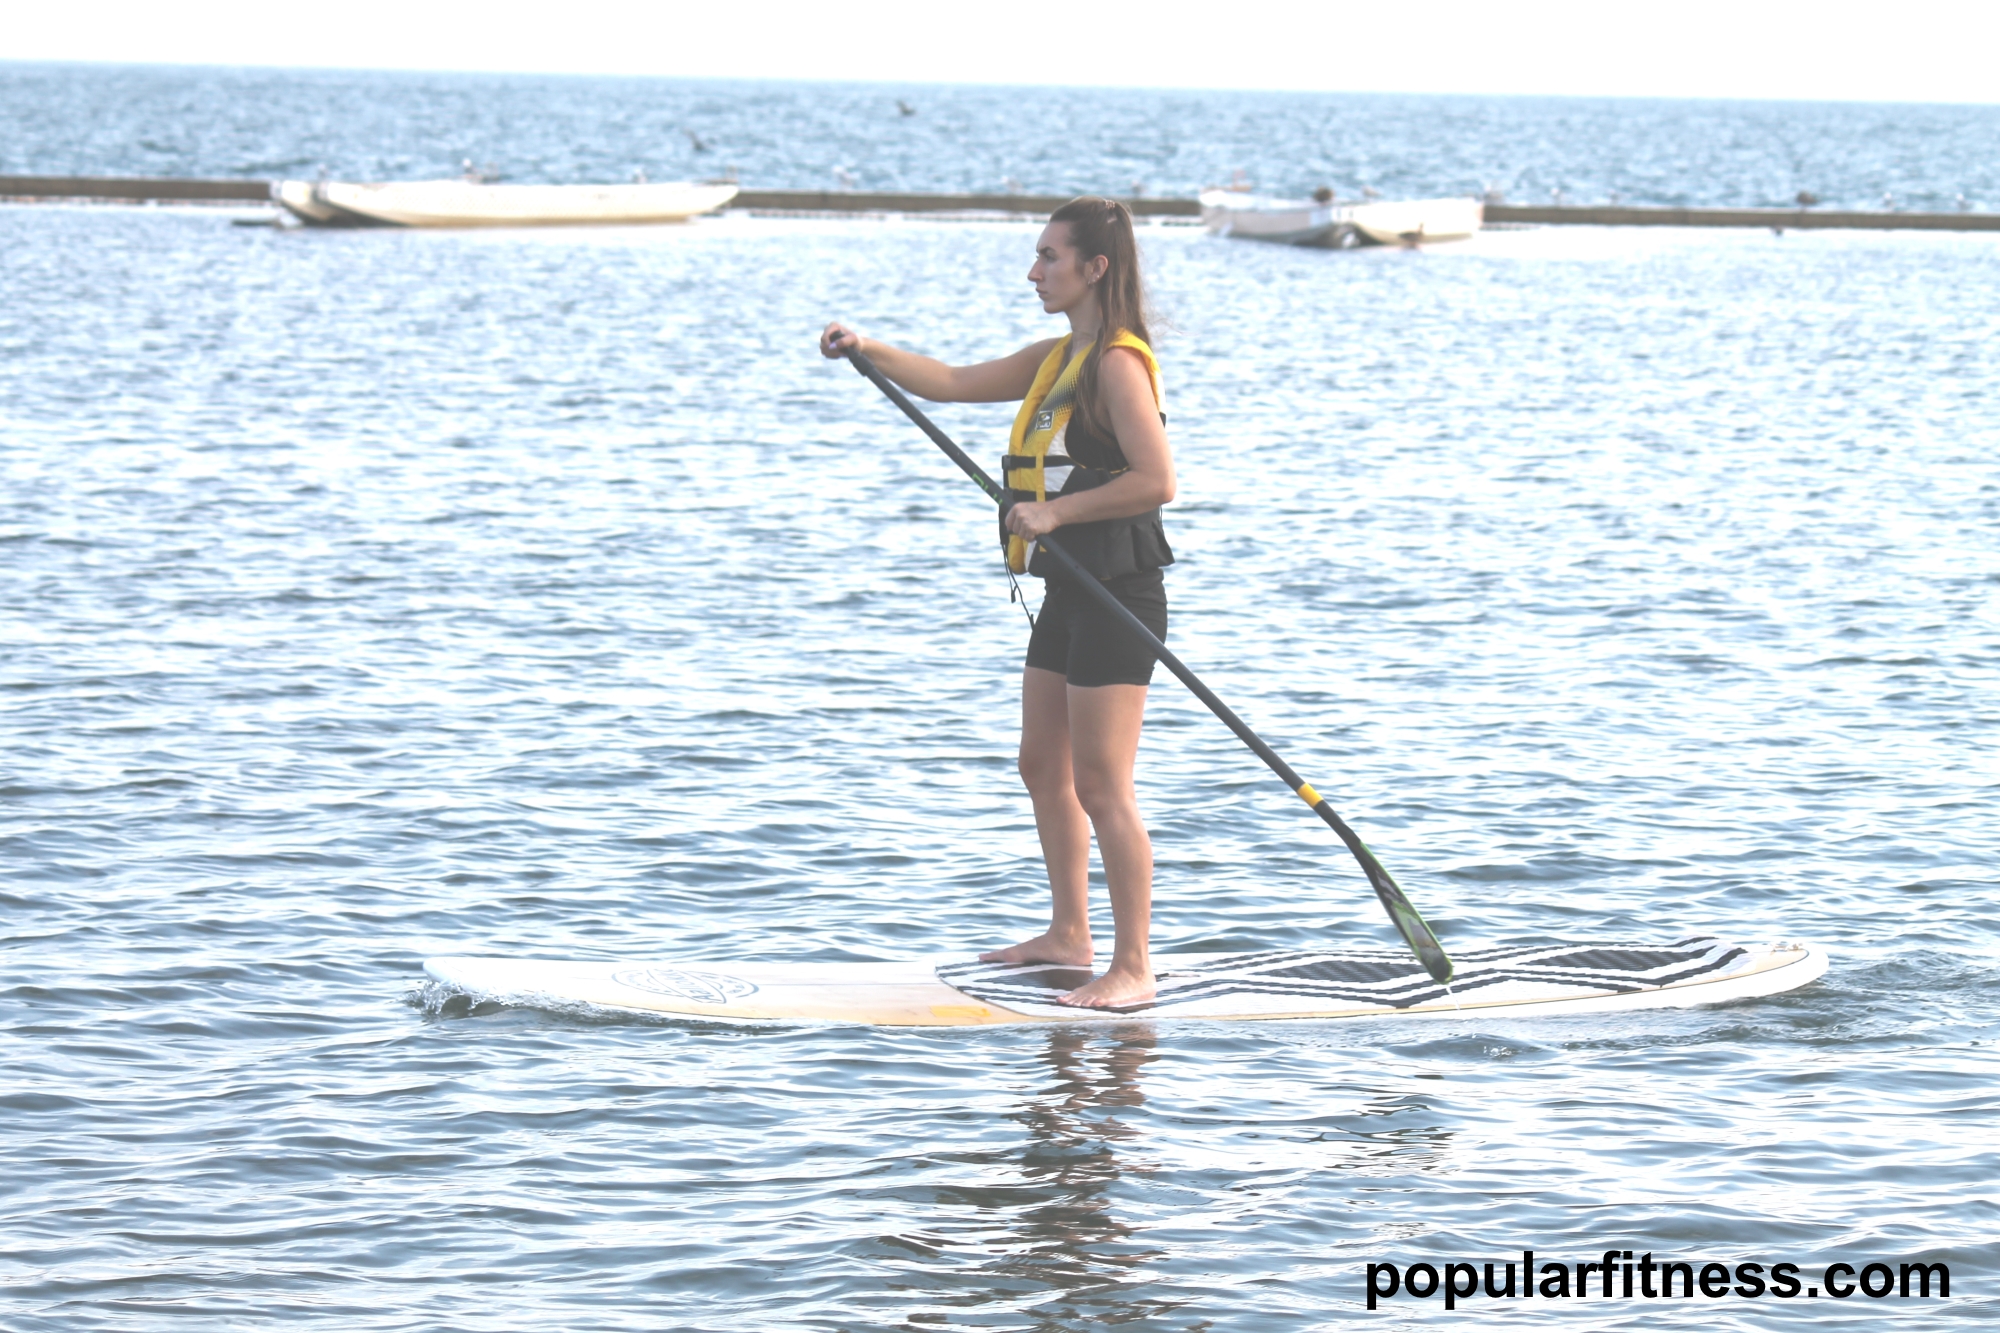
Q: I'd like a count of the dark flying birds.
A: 2